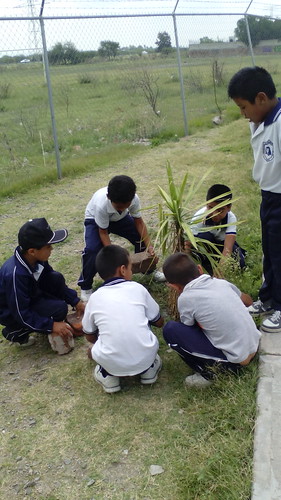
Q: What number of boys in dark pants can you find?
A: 6